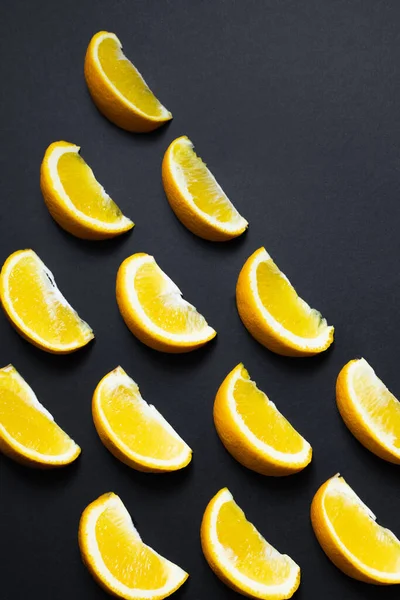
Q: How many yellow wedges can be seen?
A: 13